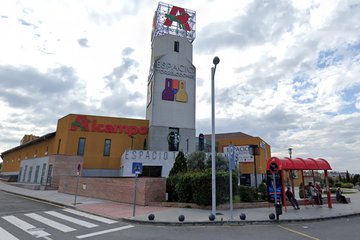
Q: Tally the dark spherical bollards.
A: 5